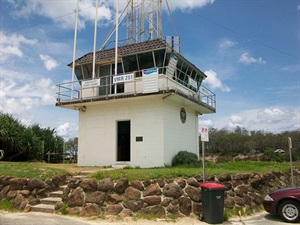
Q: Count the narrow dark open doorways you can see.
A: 1